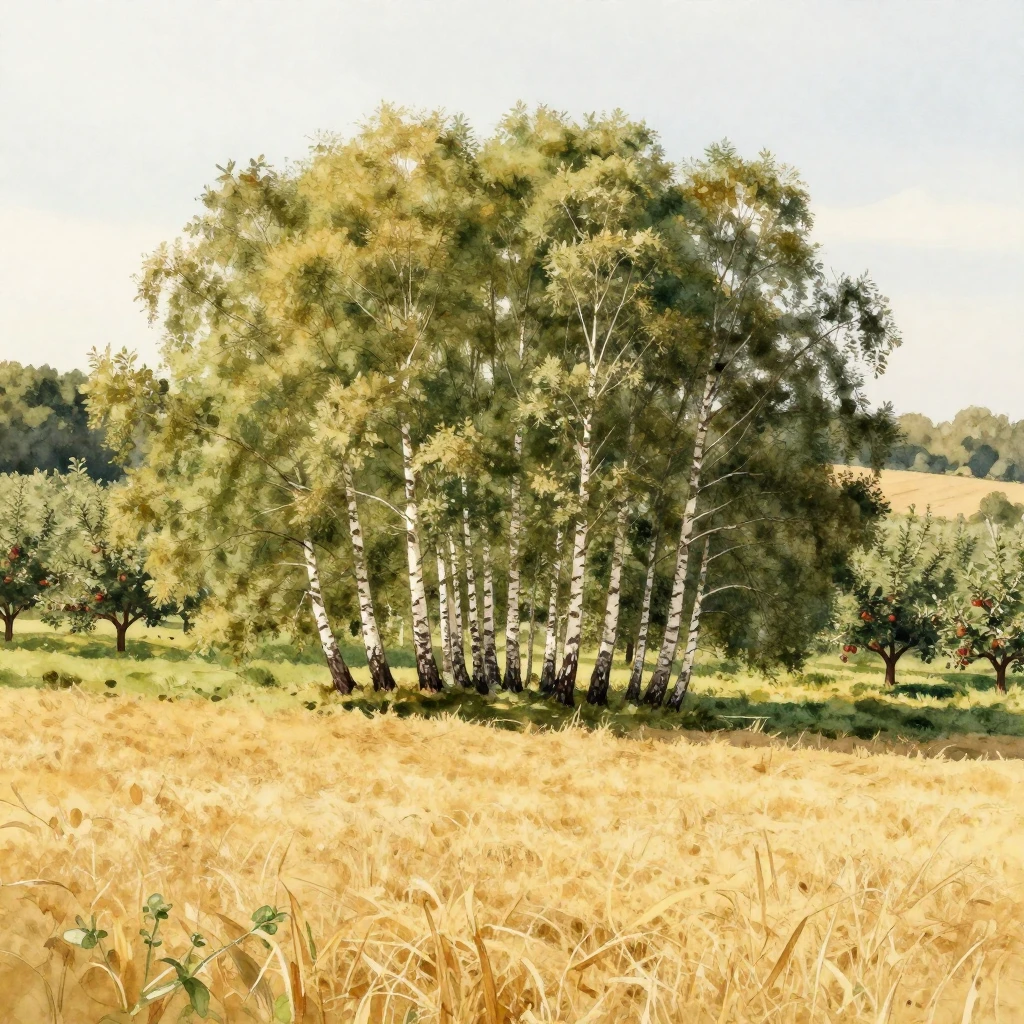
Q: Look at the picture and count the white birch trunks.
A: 14